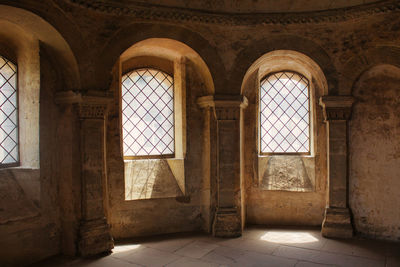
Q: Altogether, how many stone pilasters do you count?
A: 3